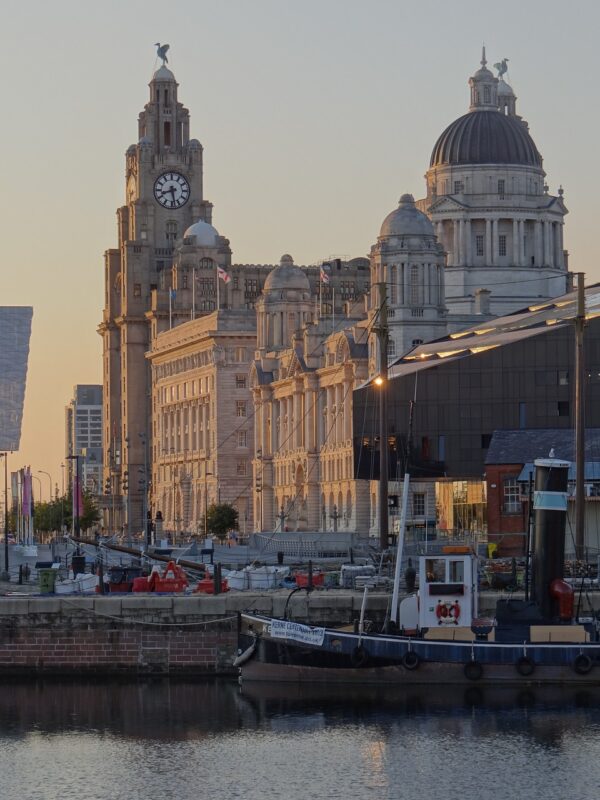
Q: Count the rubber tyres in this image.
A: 5